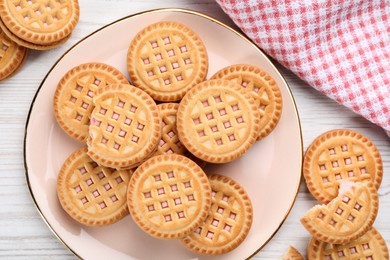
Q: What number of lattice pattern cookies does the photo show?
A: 14